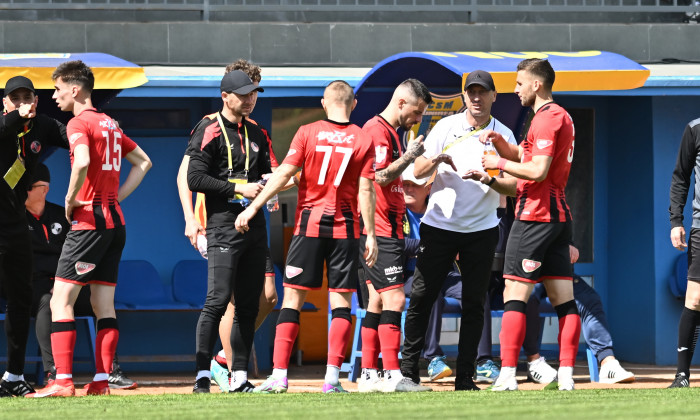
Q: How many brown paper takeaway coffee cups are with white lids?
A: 0